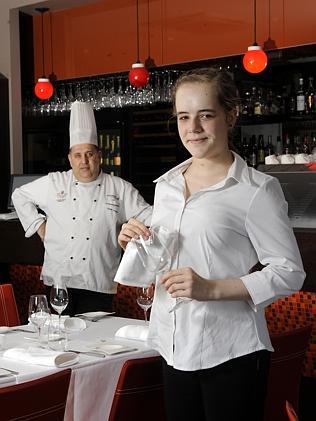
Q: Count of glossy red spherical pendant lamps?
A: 3